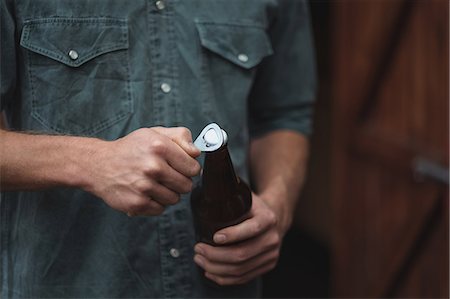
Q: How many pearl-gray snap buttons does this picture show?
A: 5